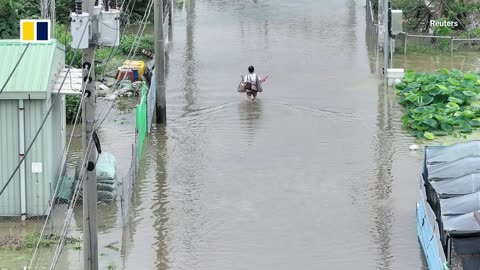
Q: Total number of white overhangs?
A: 5